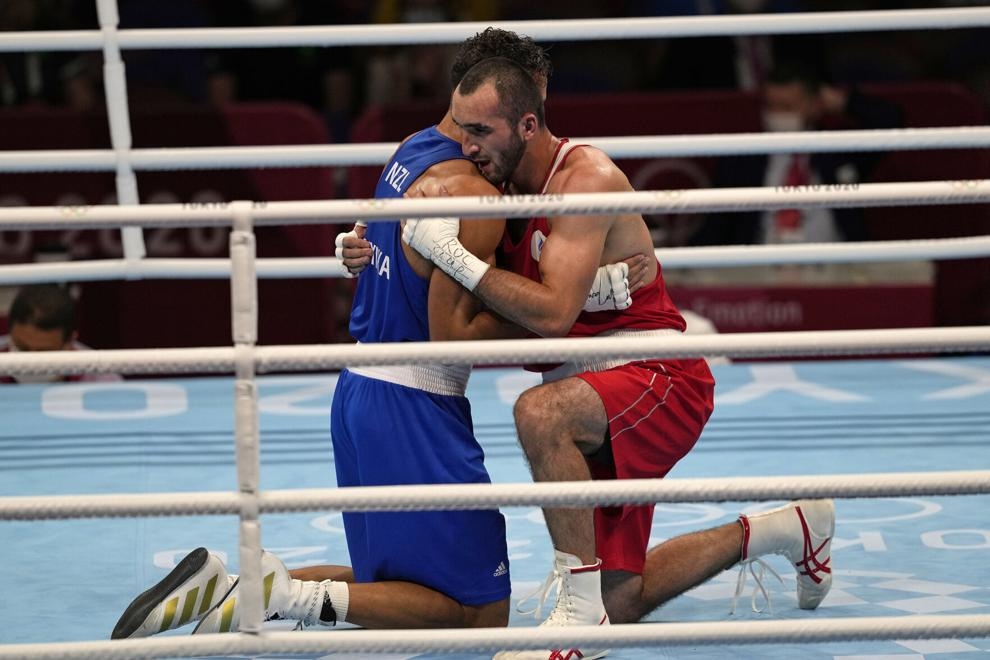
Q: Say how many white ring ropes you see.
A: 7